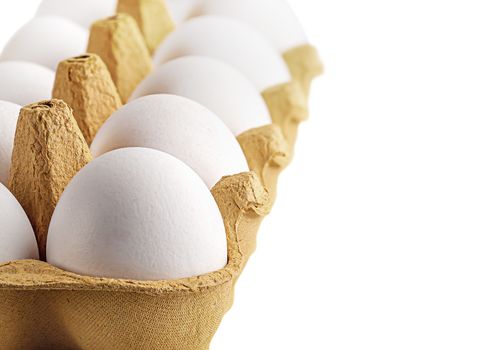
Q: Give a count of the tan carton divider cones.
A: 4